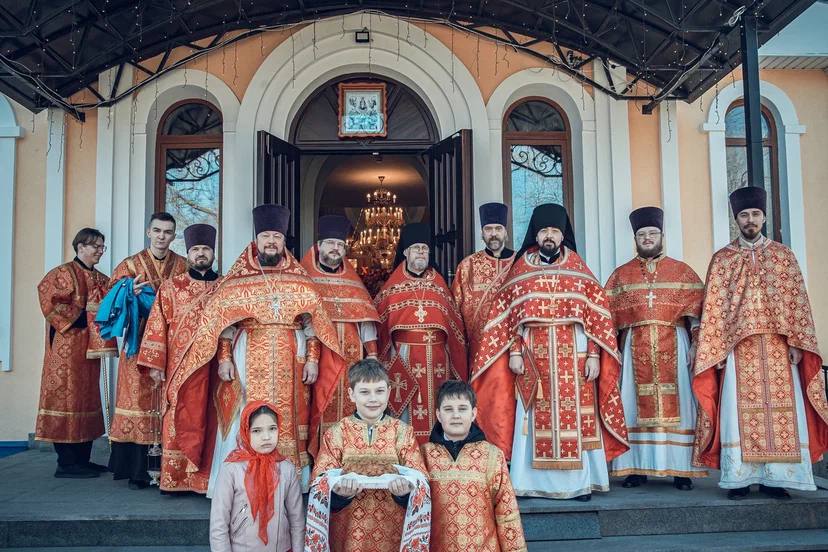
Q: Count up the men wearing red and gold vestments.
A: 10